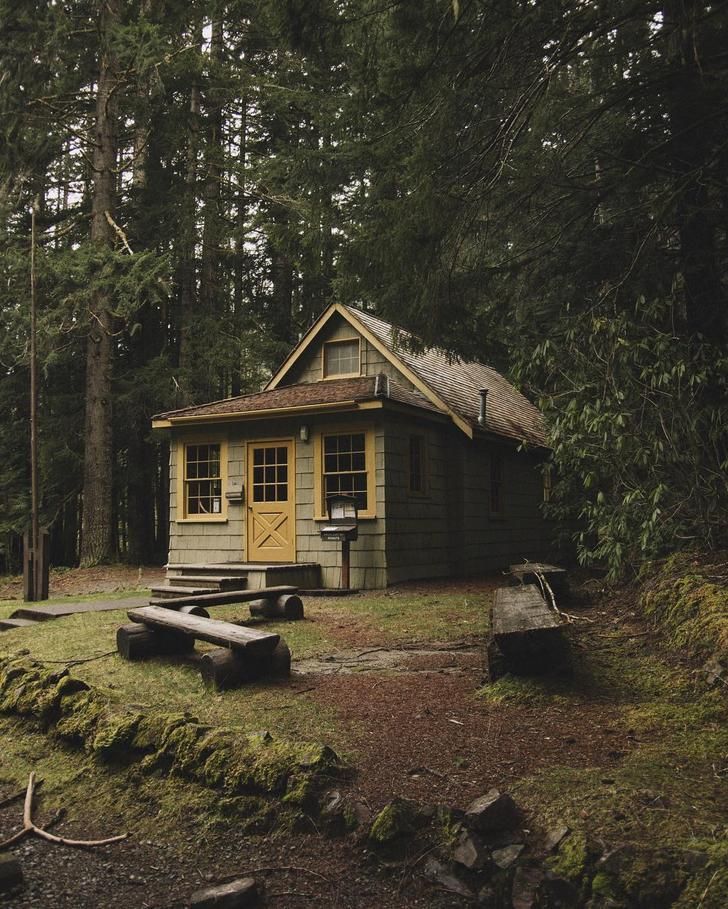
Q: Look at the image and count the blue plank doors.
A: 0